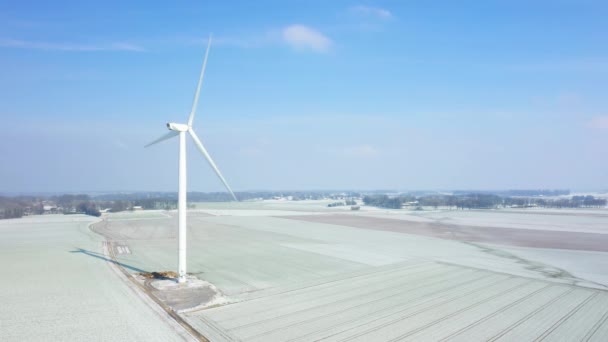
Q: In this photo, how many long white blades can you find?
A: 3